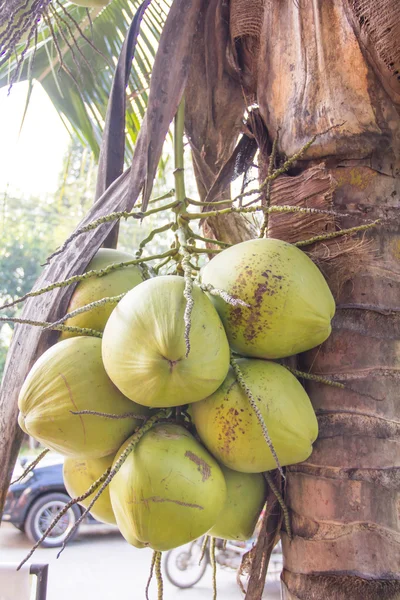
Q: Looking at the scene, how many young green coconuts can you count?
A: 8